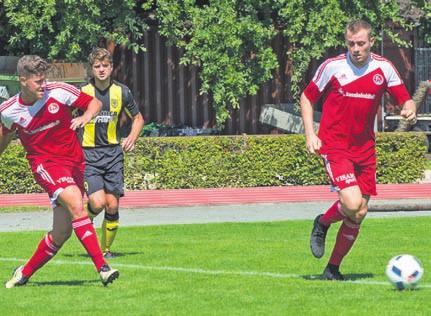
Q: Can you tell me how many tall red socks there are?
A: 4